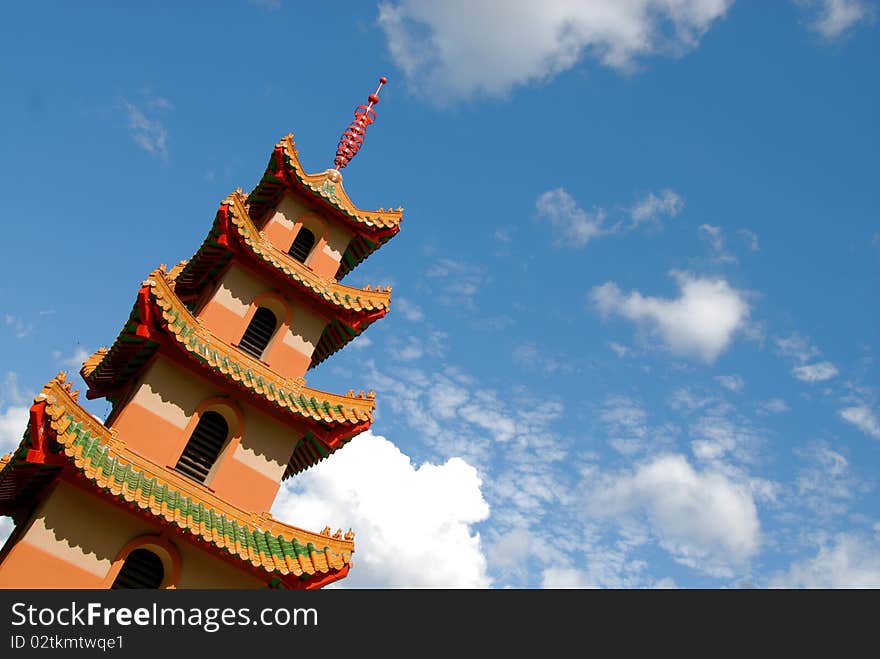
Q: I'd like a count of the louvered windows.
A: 4